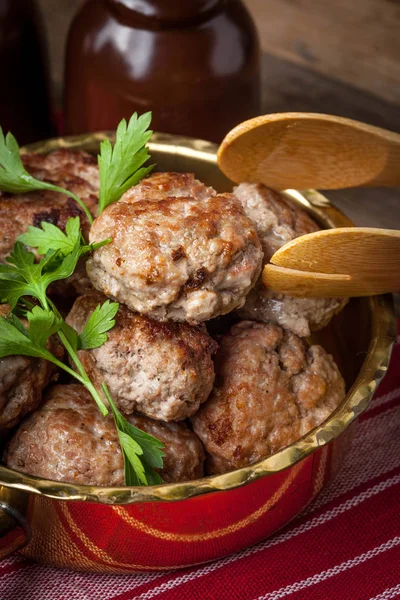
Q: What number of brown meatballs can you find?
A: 7